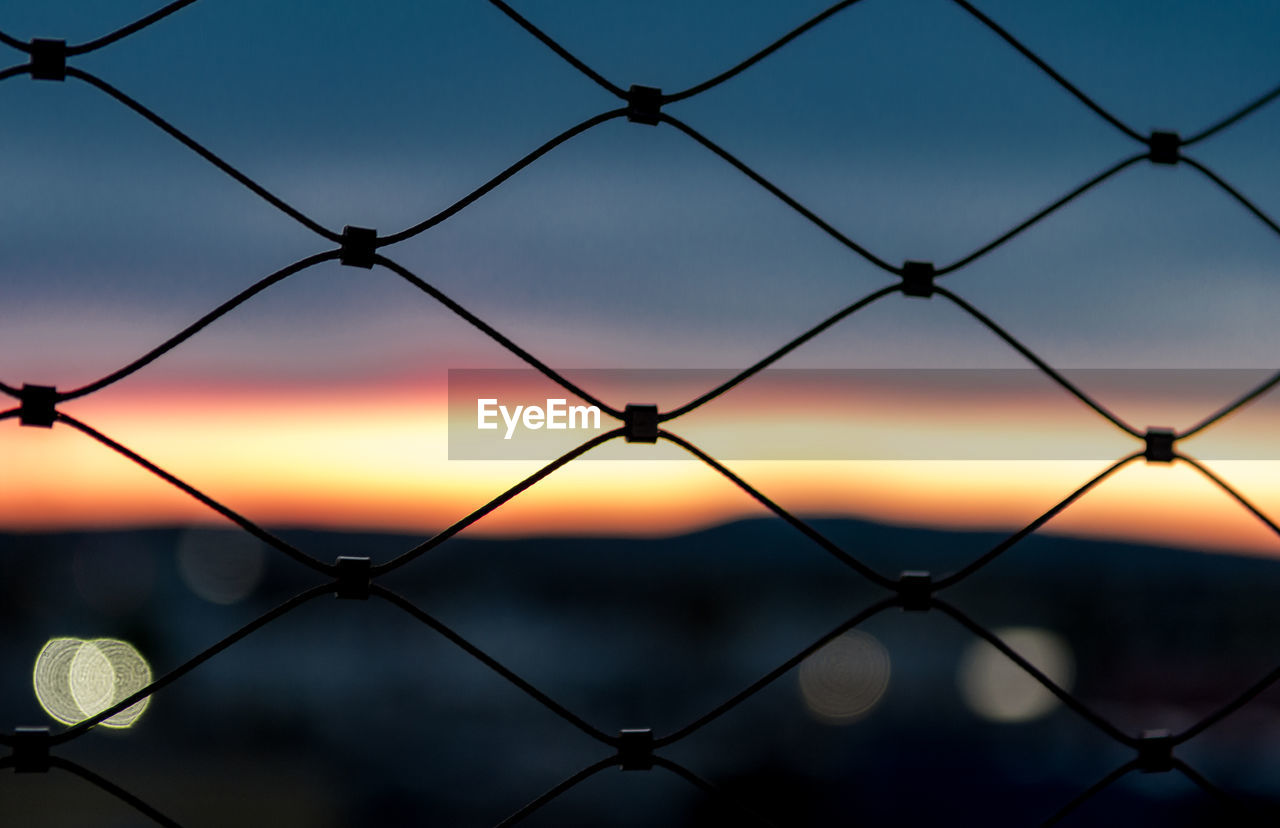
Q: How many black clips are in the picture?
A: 13